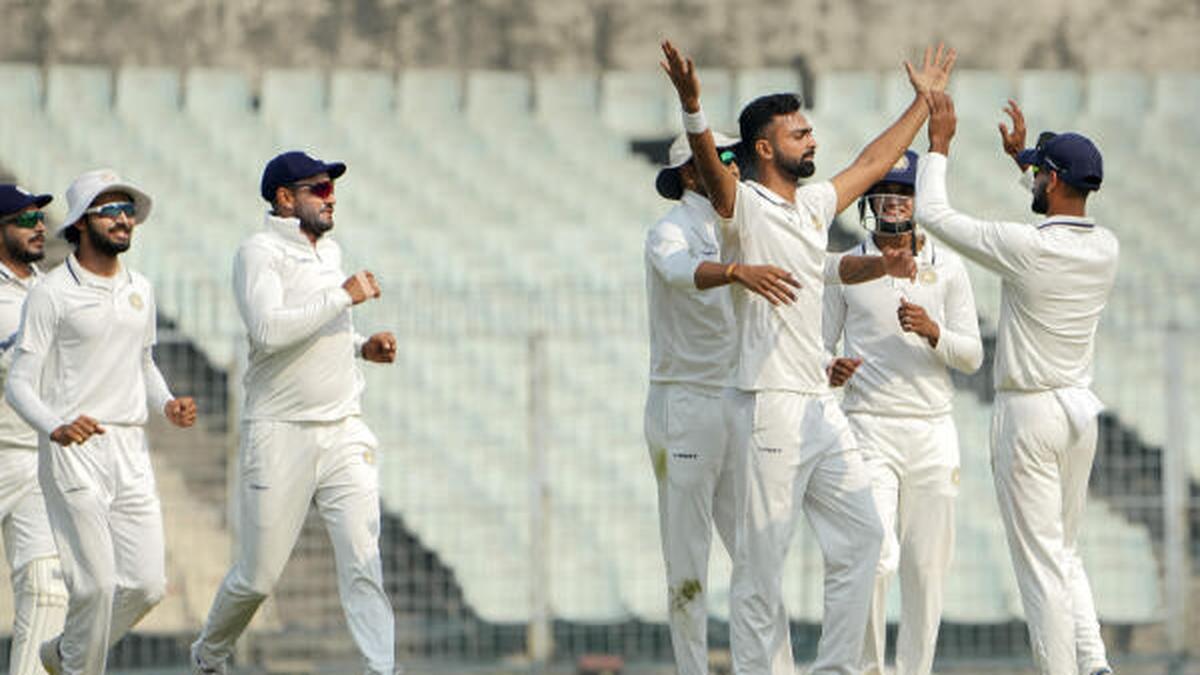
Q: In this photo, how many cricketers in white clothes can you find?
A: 7